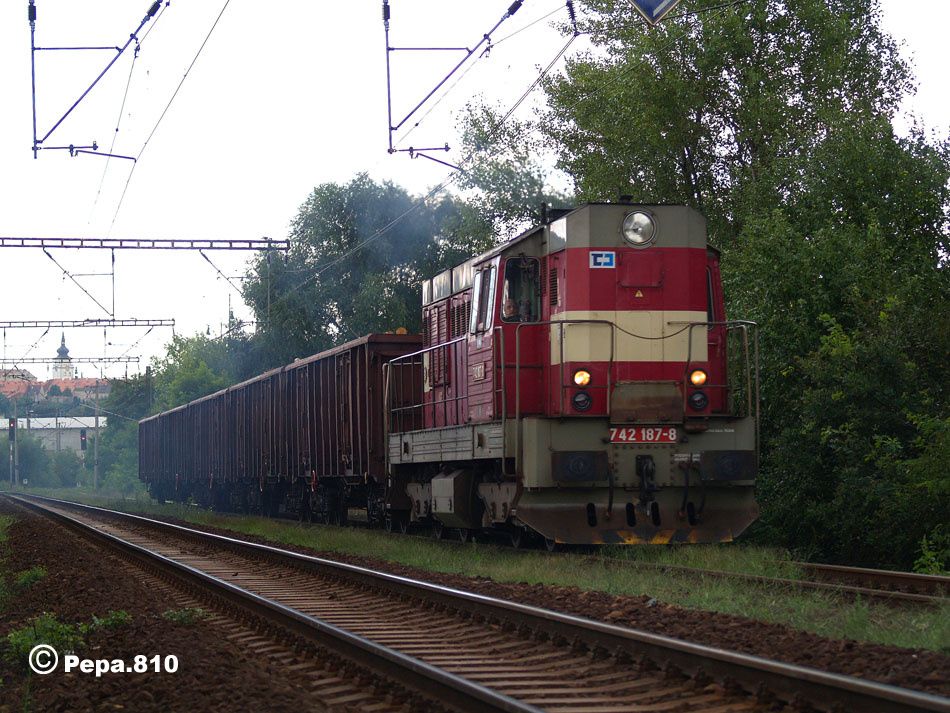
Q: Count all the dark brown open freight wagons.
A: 5